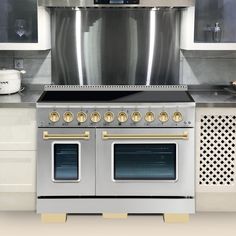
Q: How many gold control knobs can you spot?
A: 10